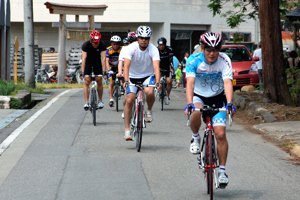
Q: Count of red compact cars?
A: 1